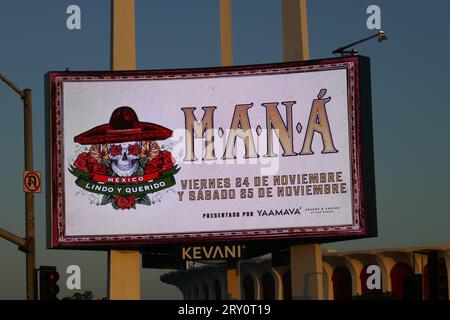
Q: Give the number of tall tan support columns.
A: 3